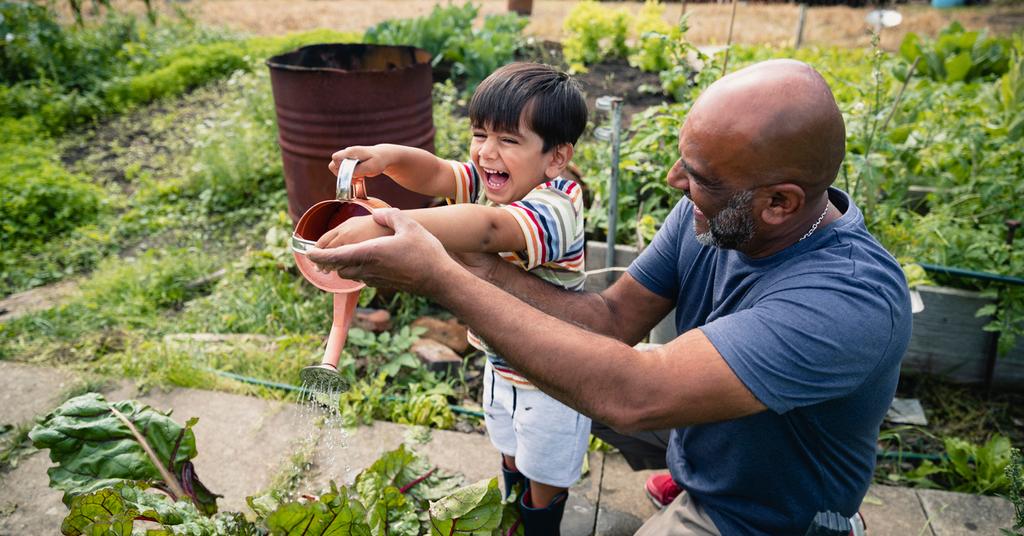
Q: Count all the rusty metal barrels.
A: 1